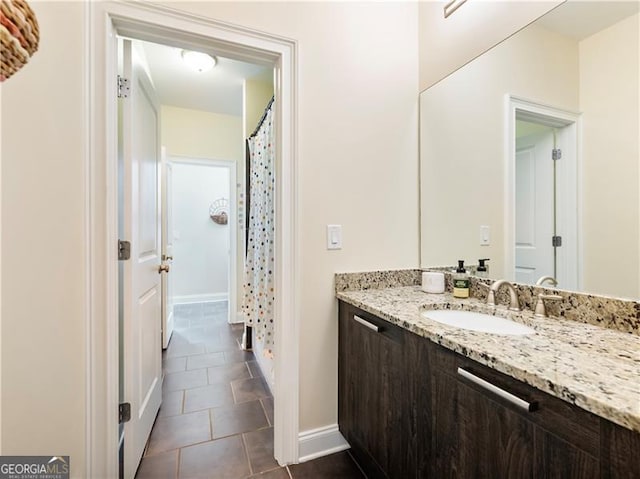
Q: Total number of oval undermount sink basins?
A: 1